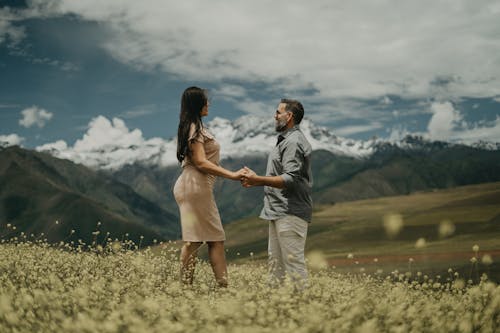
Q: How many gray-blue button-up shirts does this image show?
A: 1